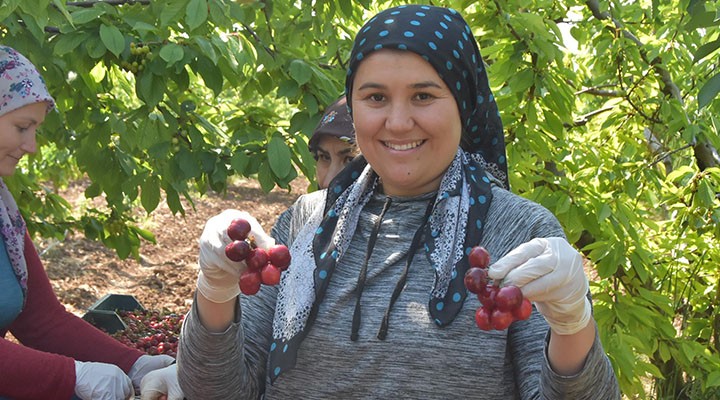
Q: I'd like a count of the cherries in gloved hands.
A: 13